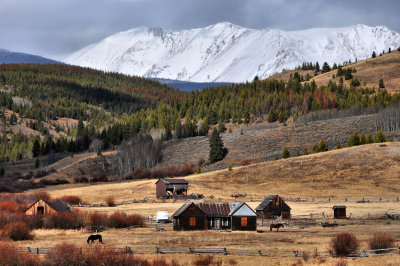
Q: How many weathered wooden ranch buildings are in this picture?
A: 5